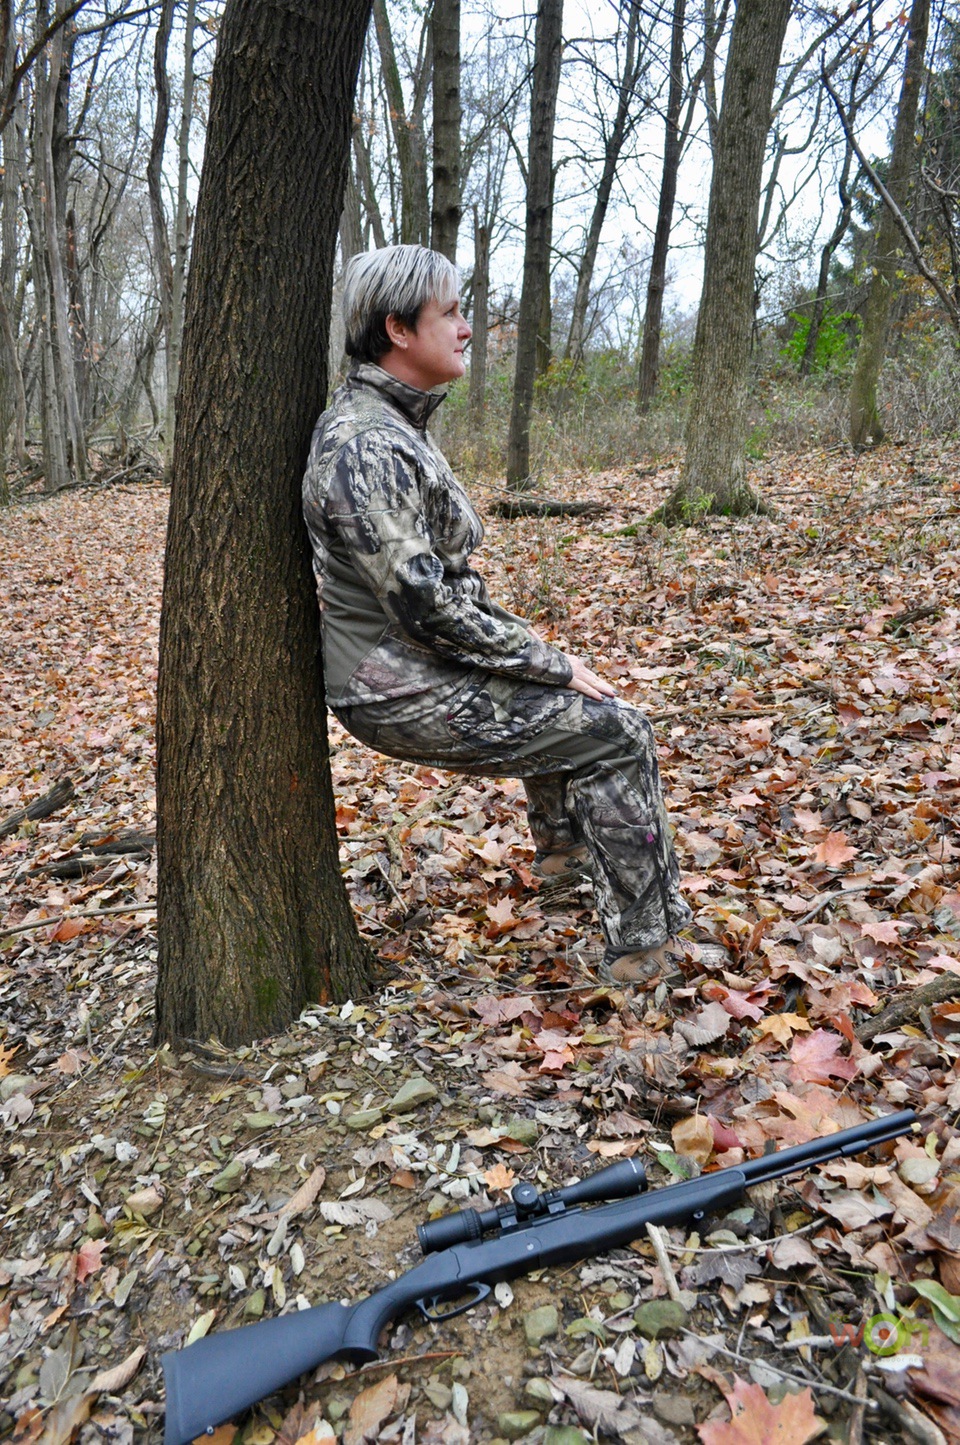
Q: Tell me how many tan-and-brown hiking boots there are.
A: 2